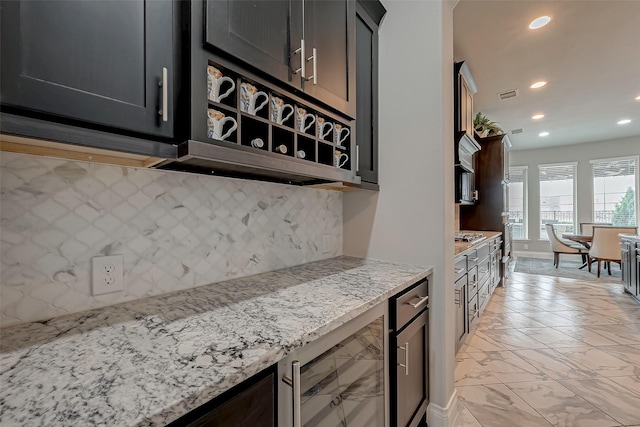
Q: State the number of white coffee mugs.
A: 8